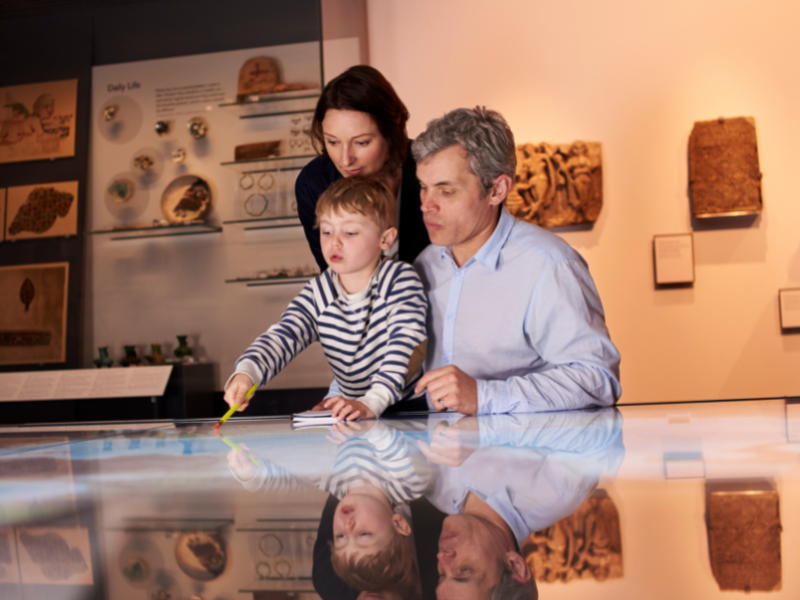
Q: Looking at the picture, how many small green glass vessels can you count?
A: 4